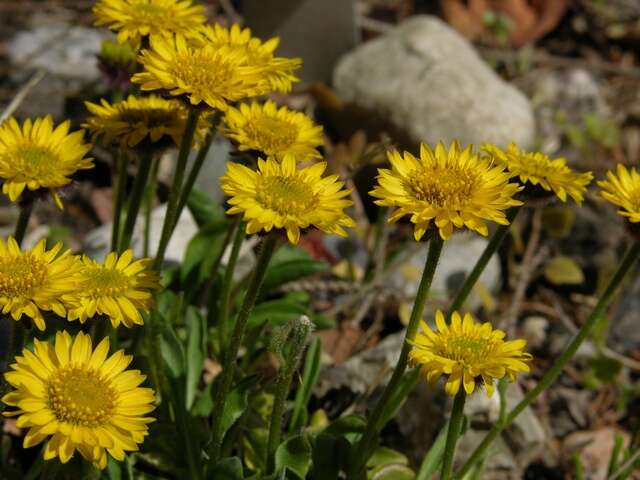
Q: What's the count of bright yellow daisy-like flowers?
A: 14